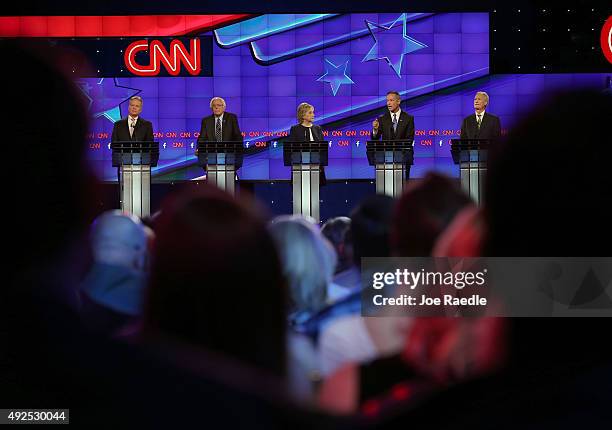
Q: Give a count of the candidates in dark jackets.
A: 5